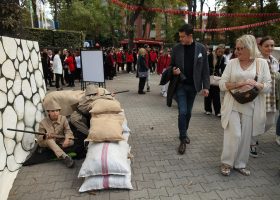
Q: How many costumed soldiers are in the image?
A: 2